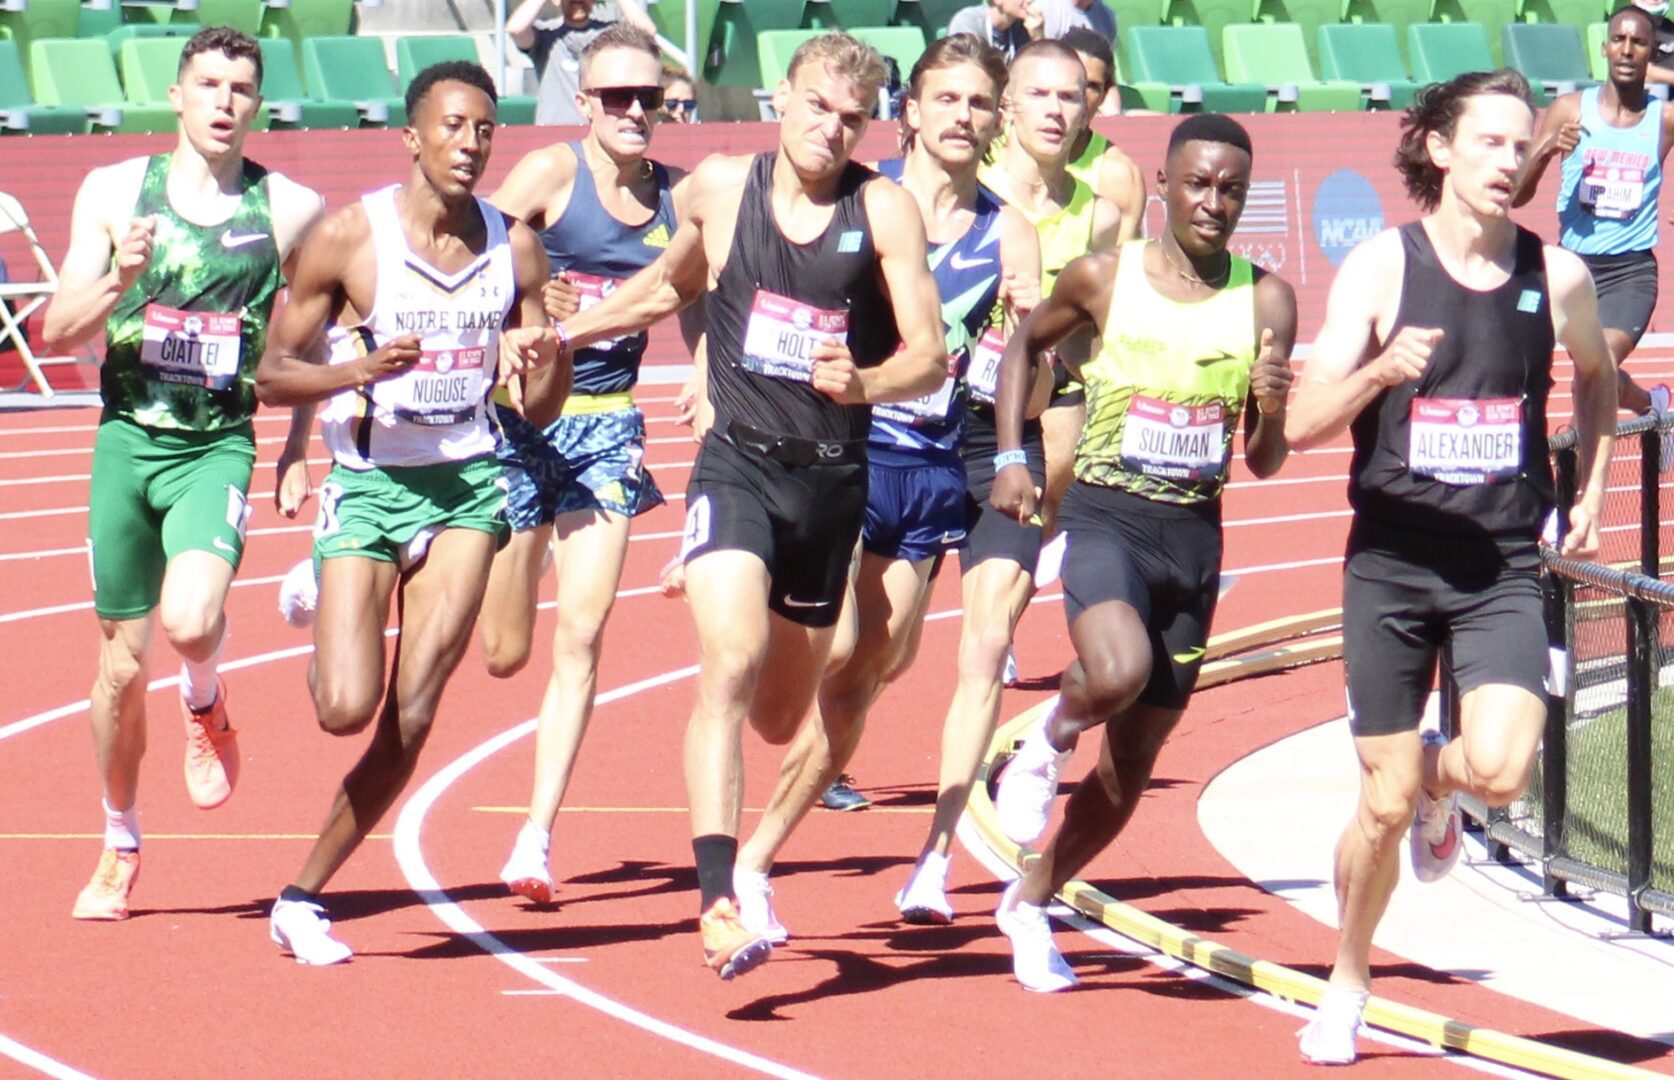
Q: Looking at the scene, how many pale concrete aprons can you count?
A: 1